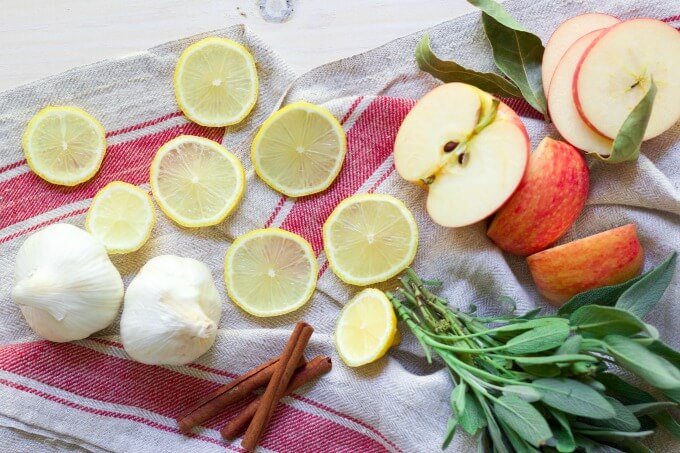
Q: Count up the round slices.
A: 11